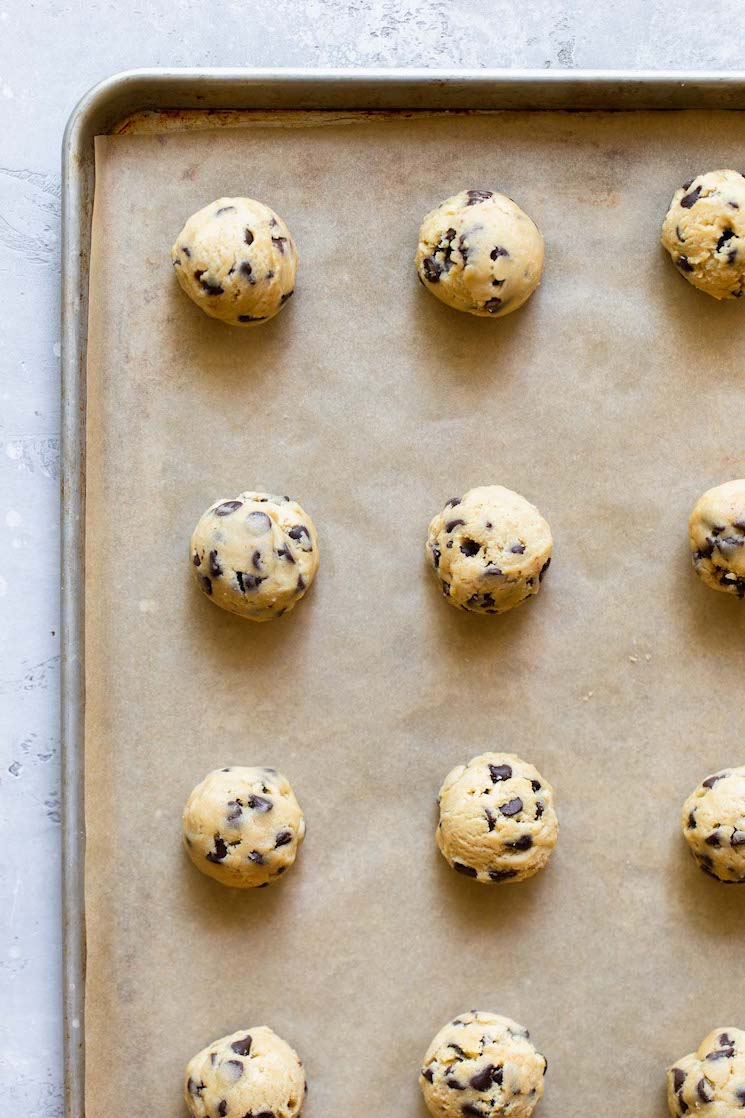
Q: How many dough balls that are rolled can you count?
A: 12